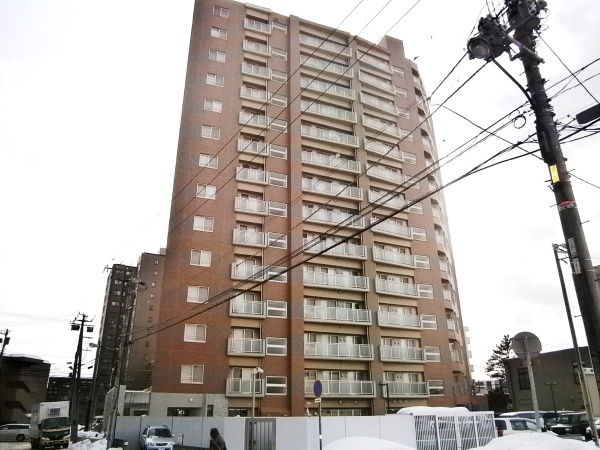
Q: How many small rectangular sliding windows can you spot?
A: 13